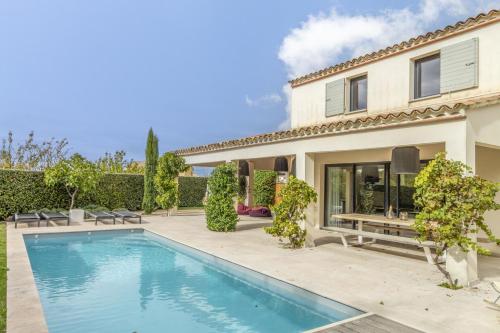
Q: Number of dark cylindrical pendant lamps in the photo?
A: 3